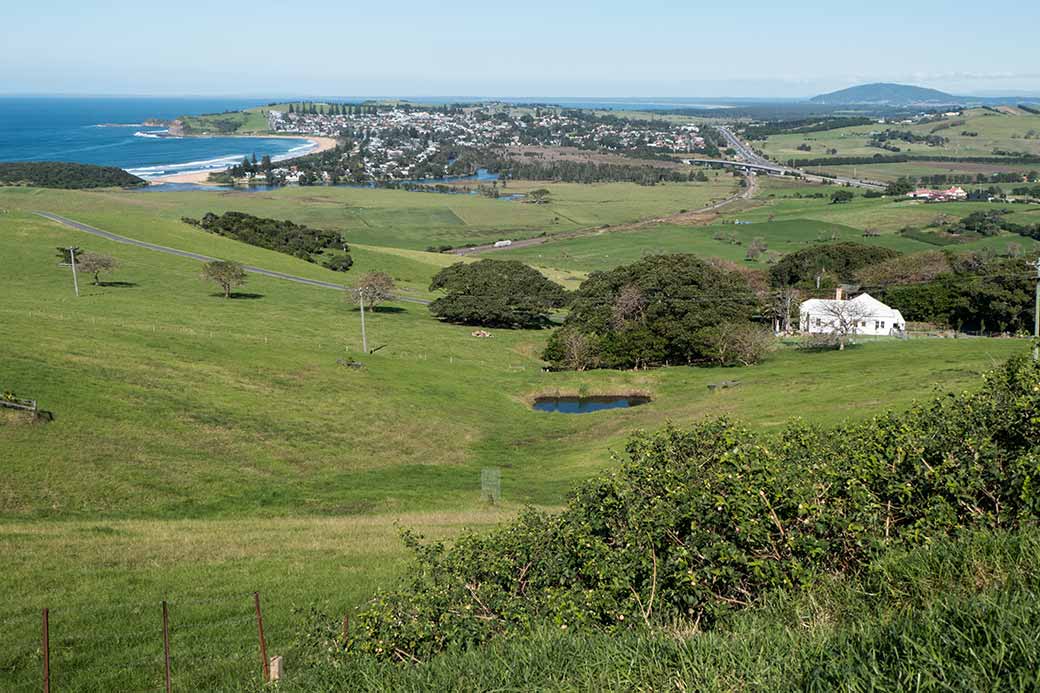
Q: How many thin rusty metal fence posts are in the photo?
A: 4